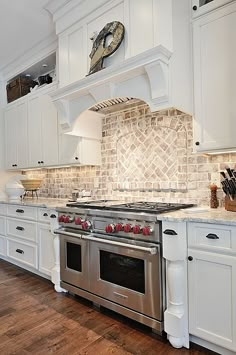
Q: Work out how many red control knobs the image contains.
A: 9